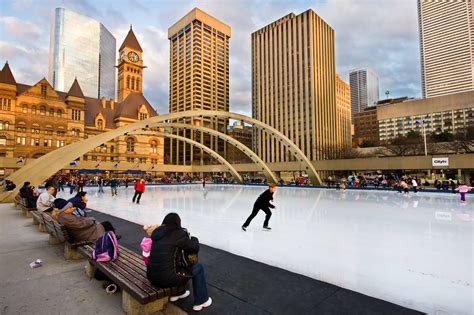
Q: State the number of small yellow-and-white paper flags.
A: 0